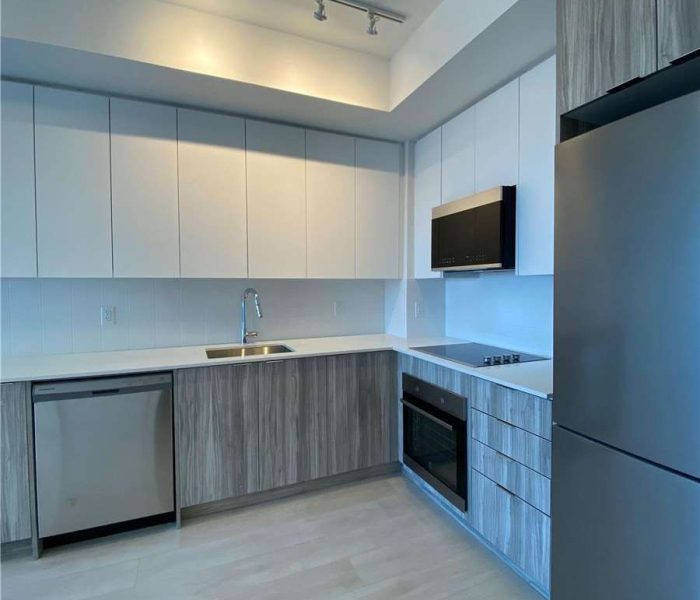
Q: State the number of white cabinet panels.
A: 11